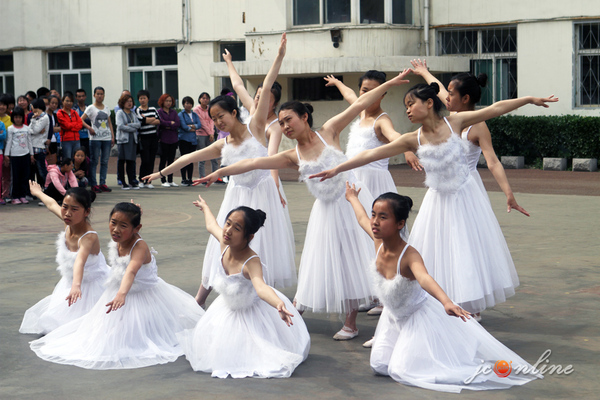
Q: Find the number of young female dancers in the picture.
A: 10